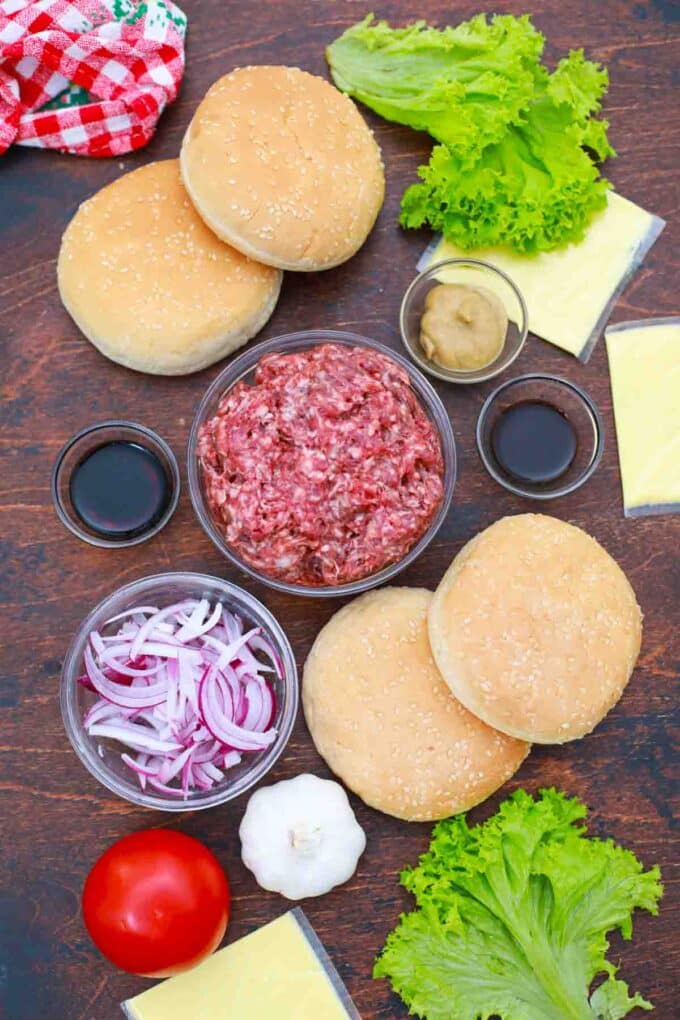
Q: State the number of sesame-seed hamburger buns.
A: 4